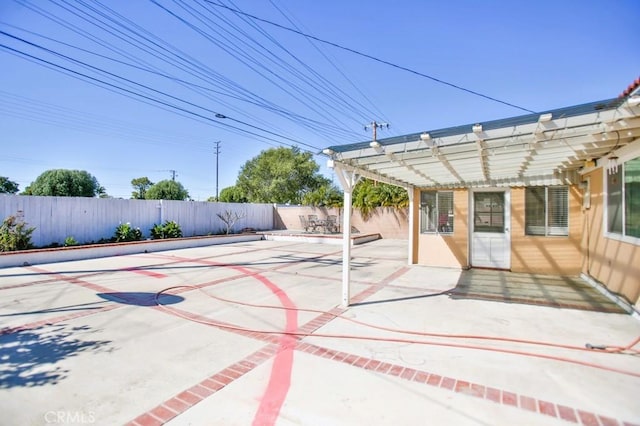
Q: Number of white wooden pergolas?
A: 1